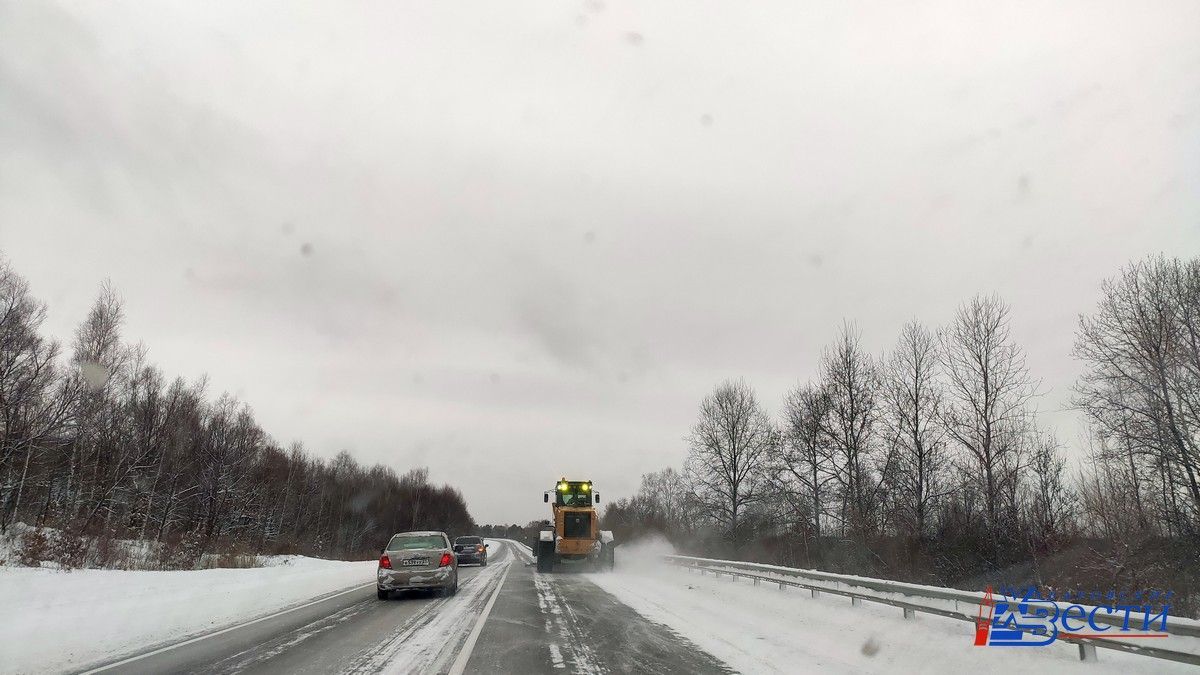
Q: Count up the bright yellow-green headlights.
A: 2